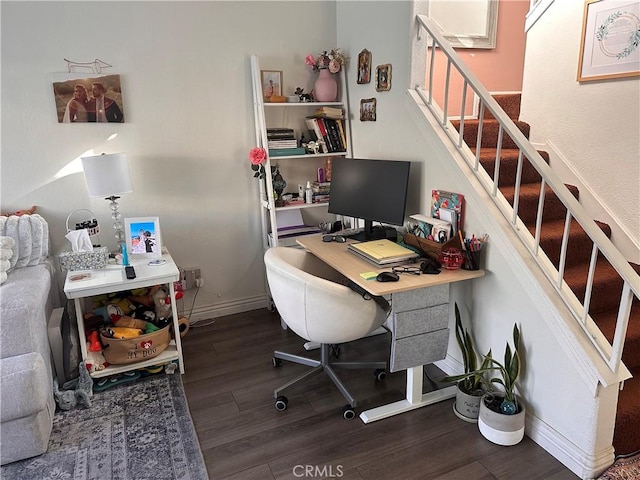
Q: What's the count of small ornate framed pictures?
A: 3